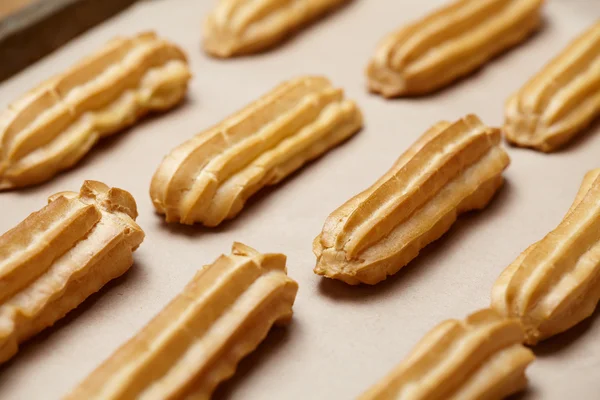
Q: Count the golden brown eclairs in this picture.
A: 10